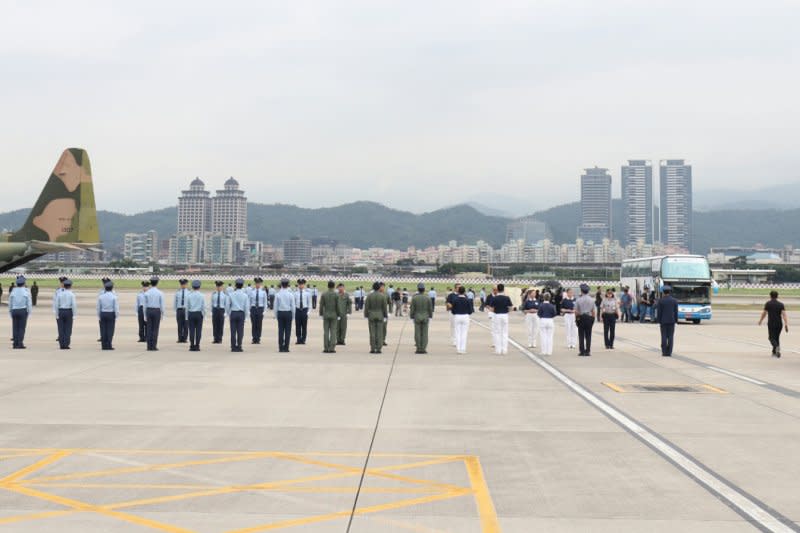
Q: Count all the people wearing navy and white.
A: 7